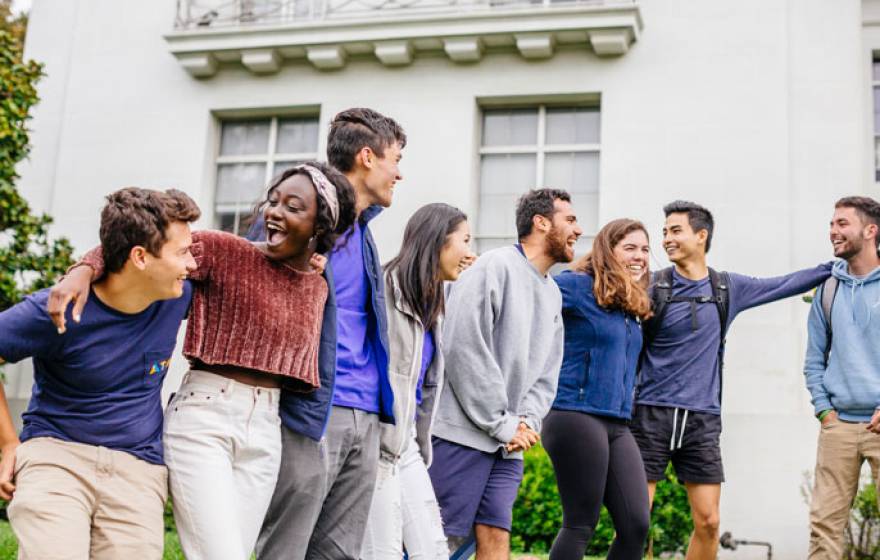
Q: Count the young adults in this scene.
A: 8